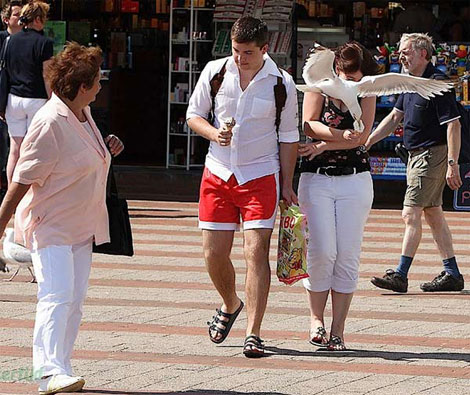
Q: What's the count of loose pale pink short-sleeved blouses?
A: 1